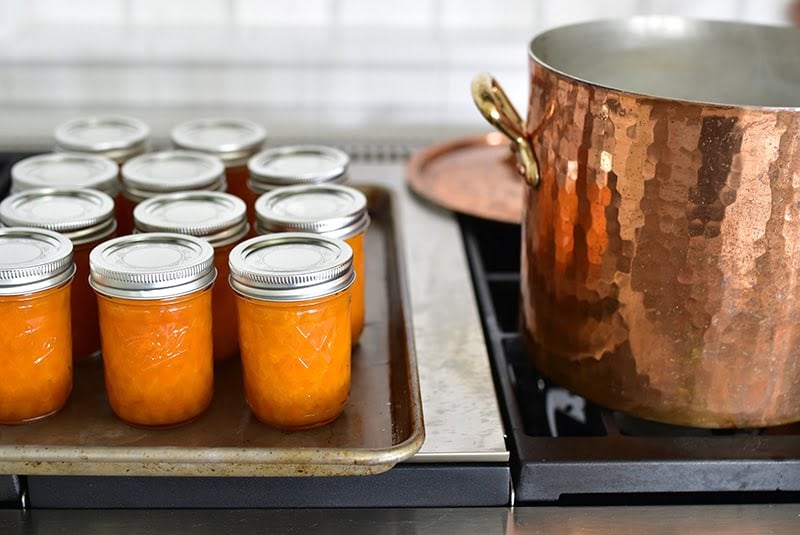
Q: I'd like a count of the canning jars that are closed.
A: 11